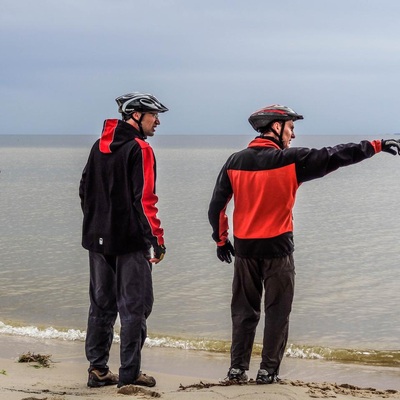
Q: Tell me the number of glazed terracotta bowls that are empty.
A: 0